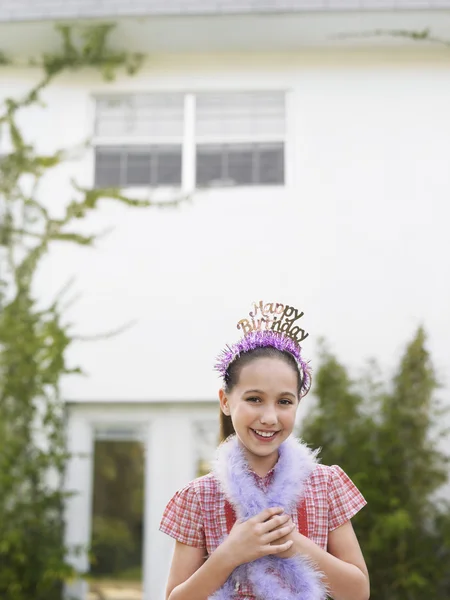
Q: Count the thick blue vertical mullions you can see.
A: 0